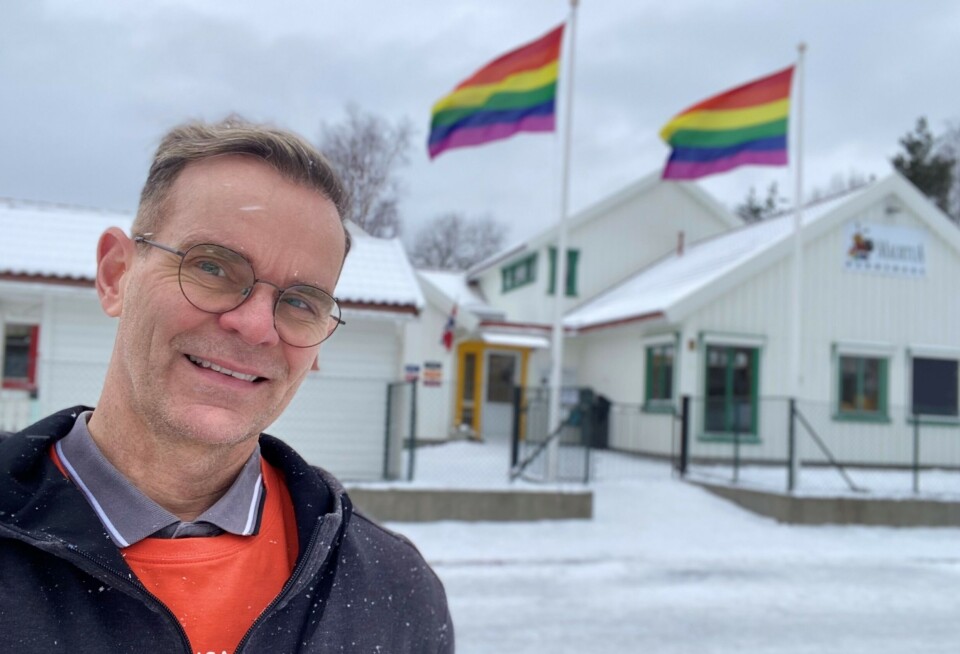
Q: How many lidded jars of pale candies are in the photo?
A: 0